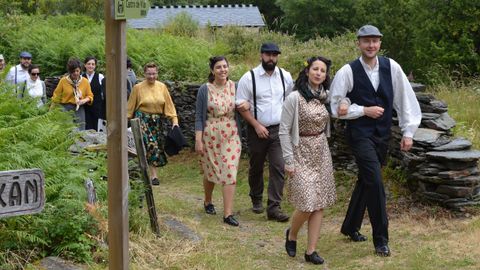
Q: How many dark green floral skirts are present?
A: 1